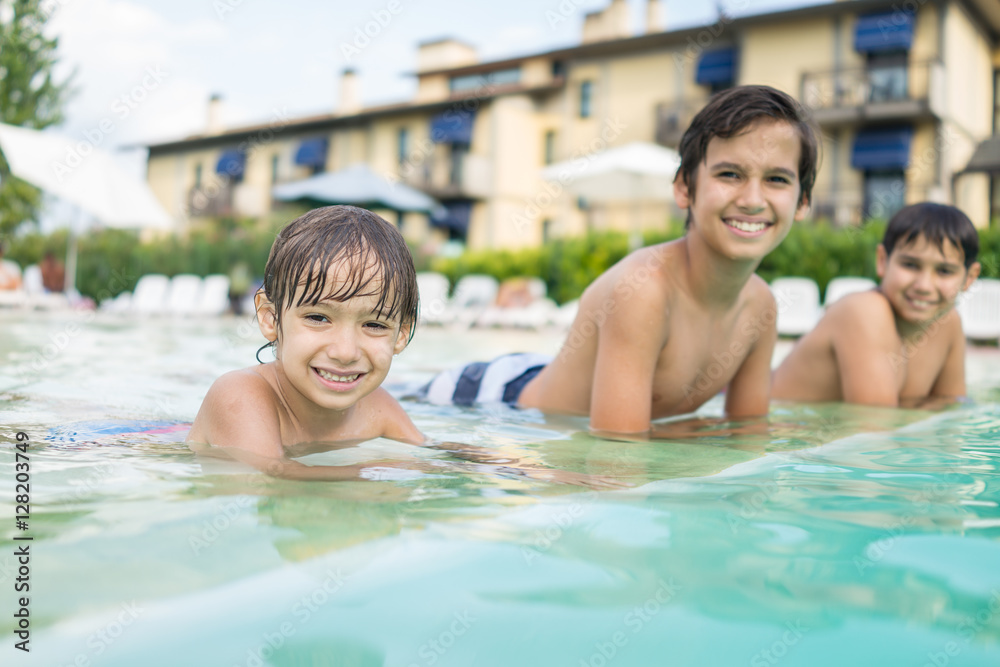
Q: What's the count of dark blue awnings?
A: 7